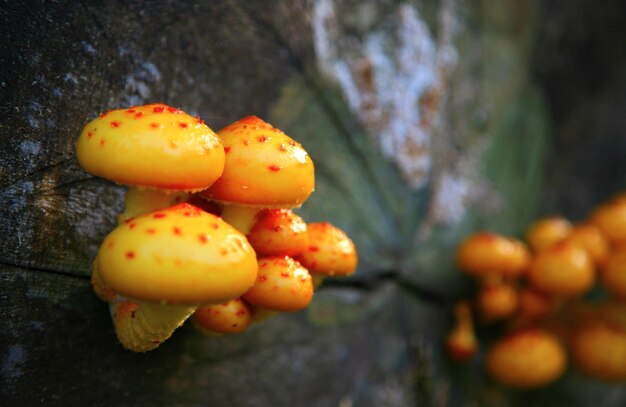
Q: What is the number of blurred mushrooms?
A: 11